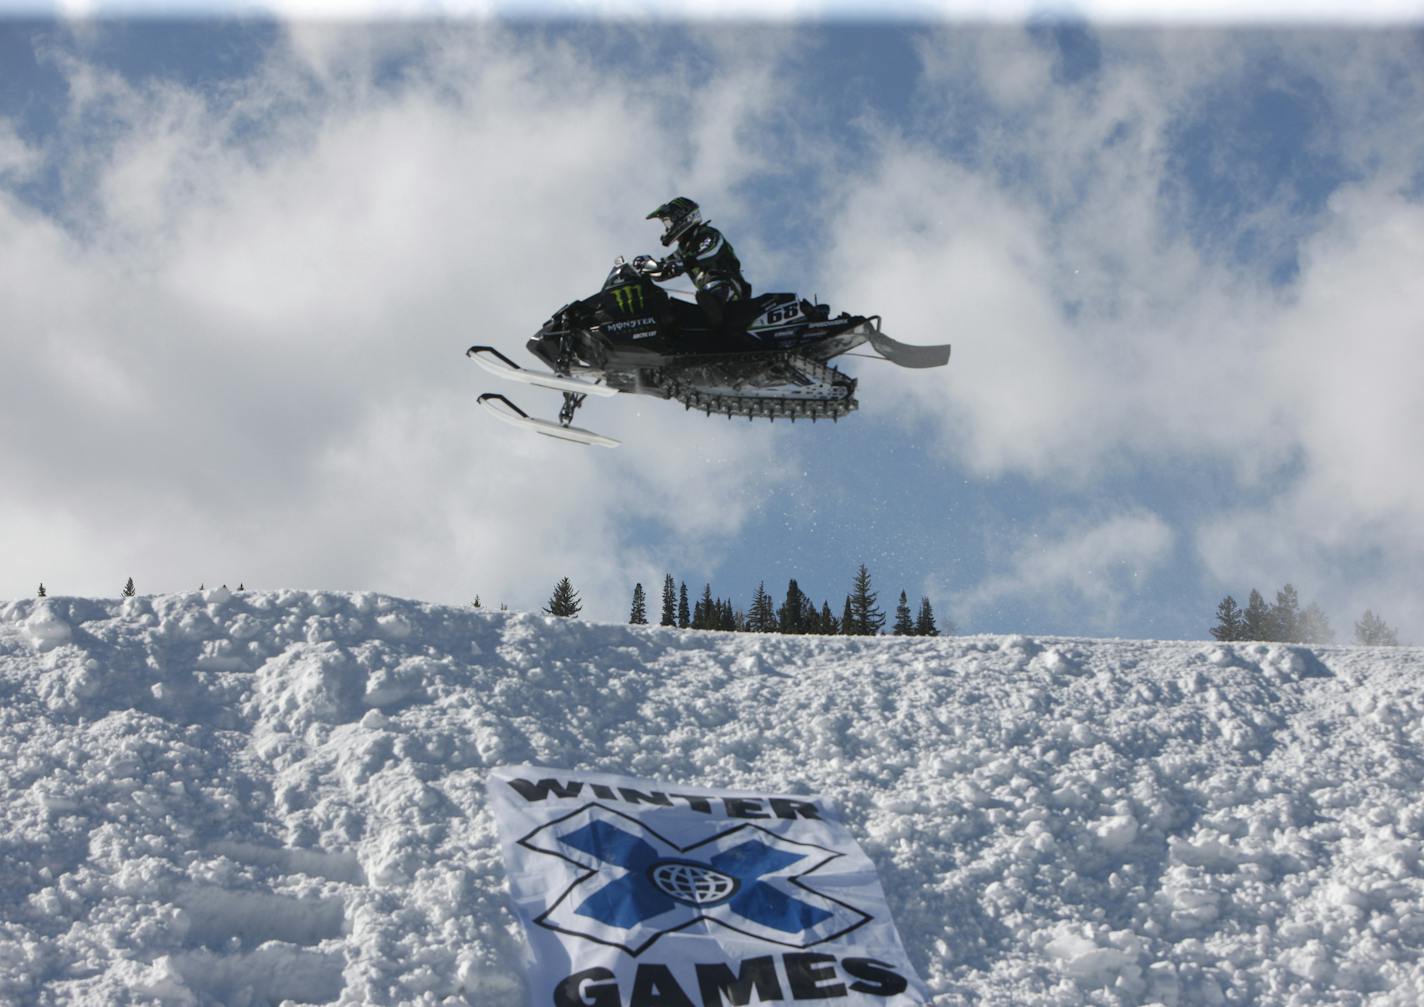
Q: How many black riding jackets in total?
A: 1